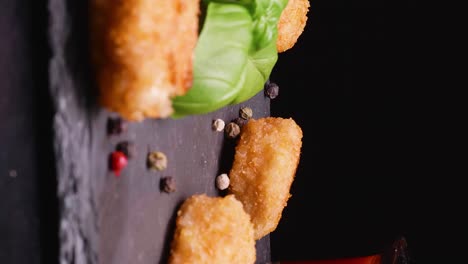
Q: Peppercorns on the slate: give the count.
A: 11